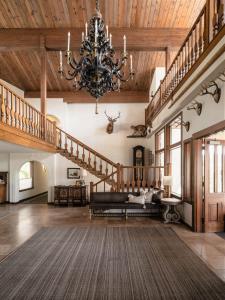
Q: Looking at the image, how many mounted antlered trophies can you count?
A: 5